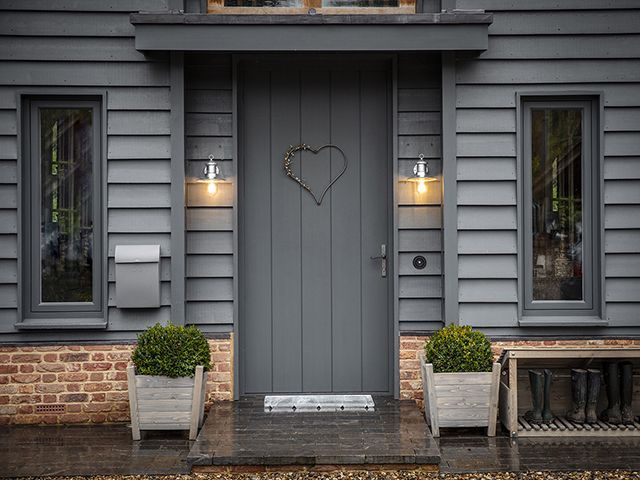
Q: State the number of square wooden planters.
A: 2